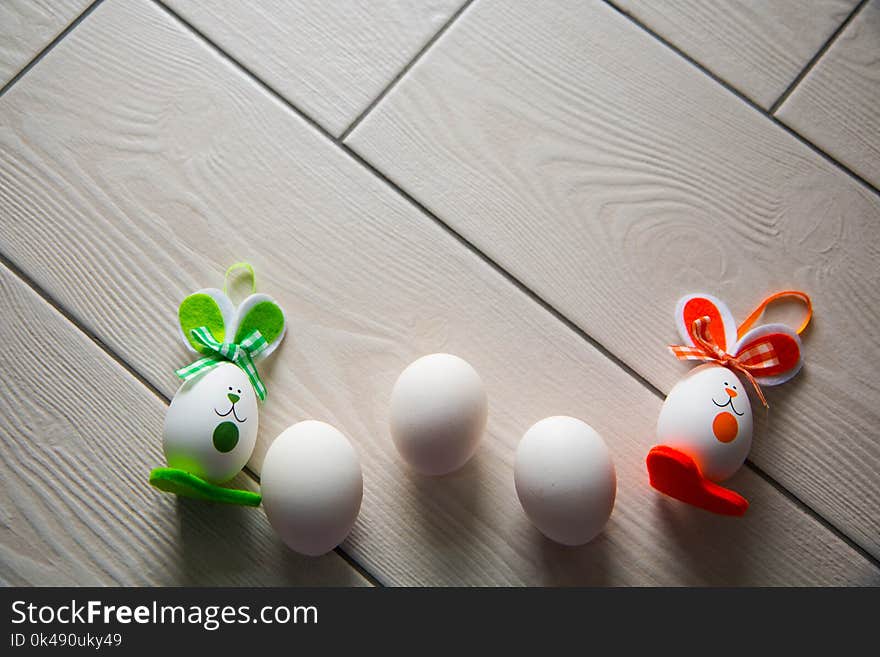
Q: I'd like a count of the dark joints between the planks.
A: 6